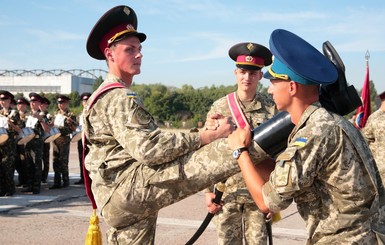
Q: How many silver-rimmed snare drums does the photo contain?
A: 4